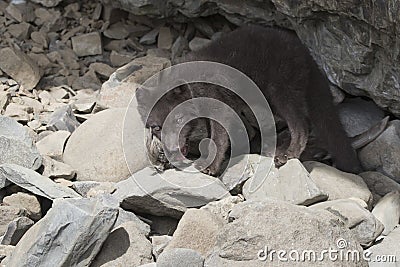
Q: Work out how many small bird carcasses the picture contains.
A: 1